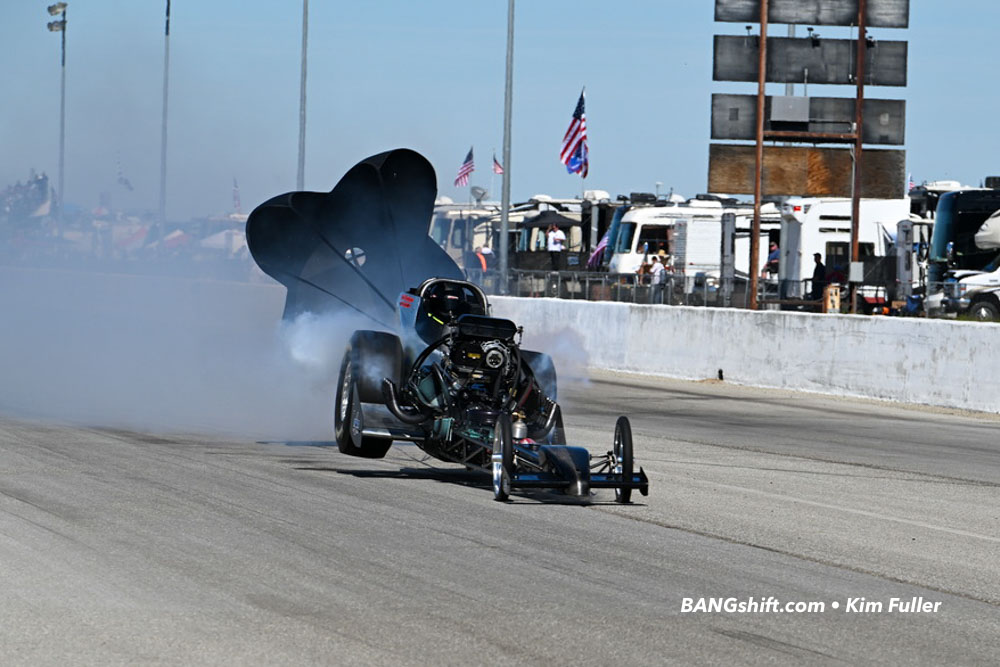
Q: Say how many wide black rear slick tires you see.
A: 2